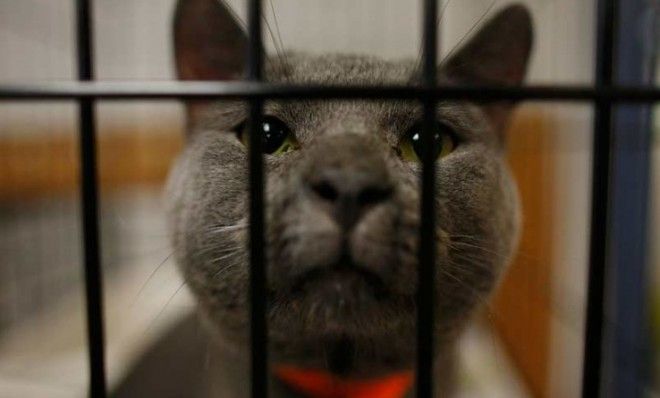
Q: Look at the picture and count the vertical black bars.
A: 4